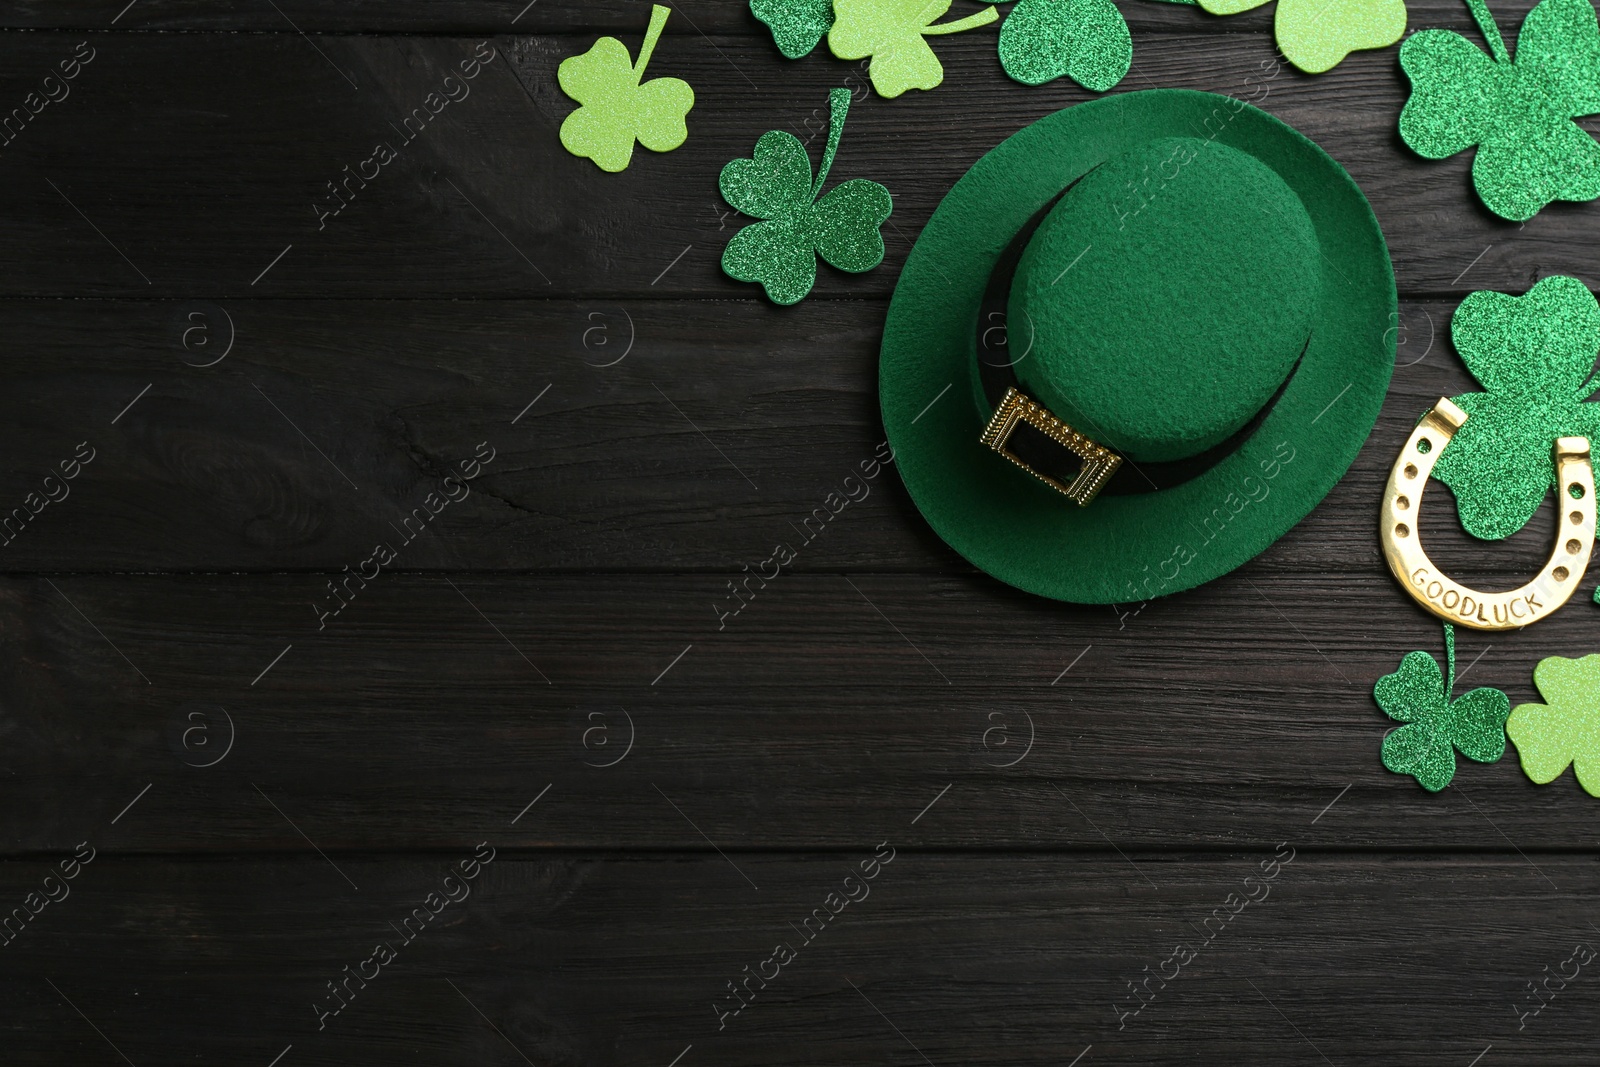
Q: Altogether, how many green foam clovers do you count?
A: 10